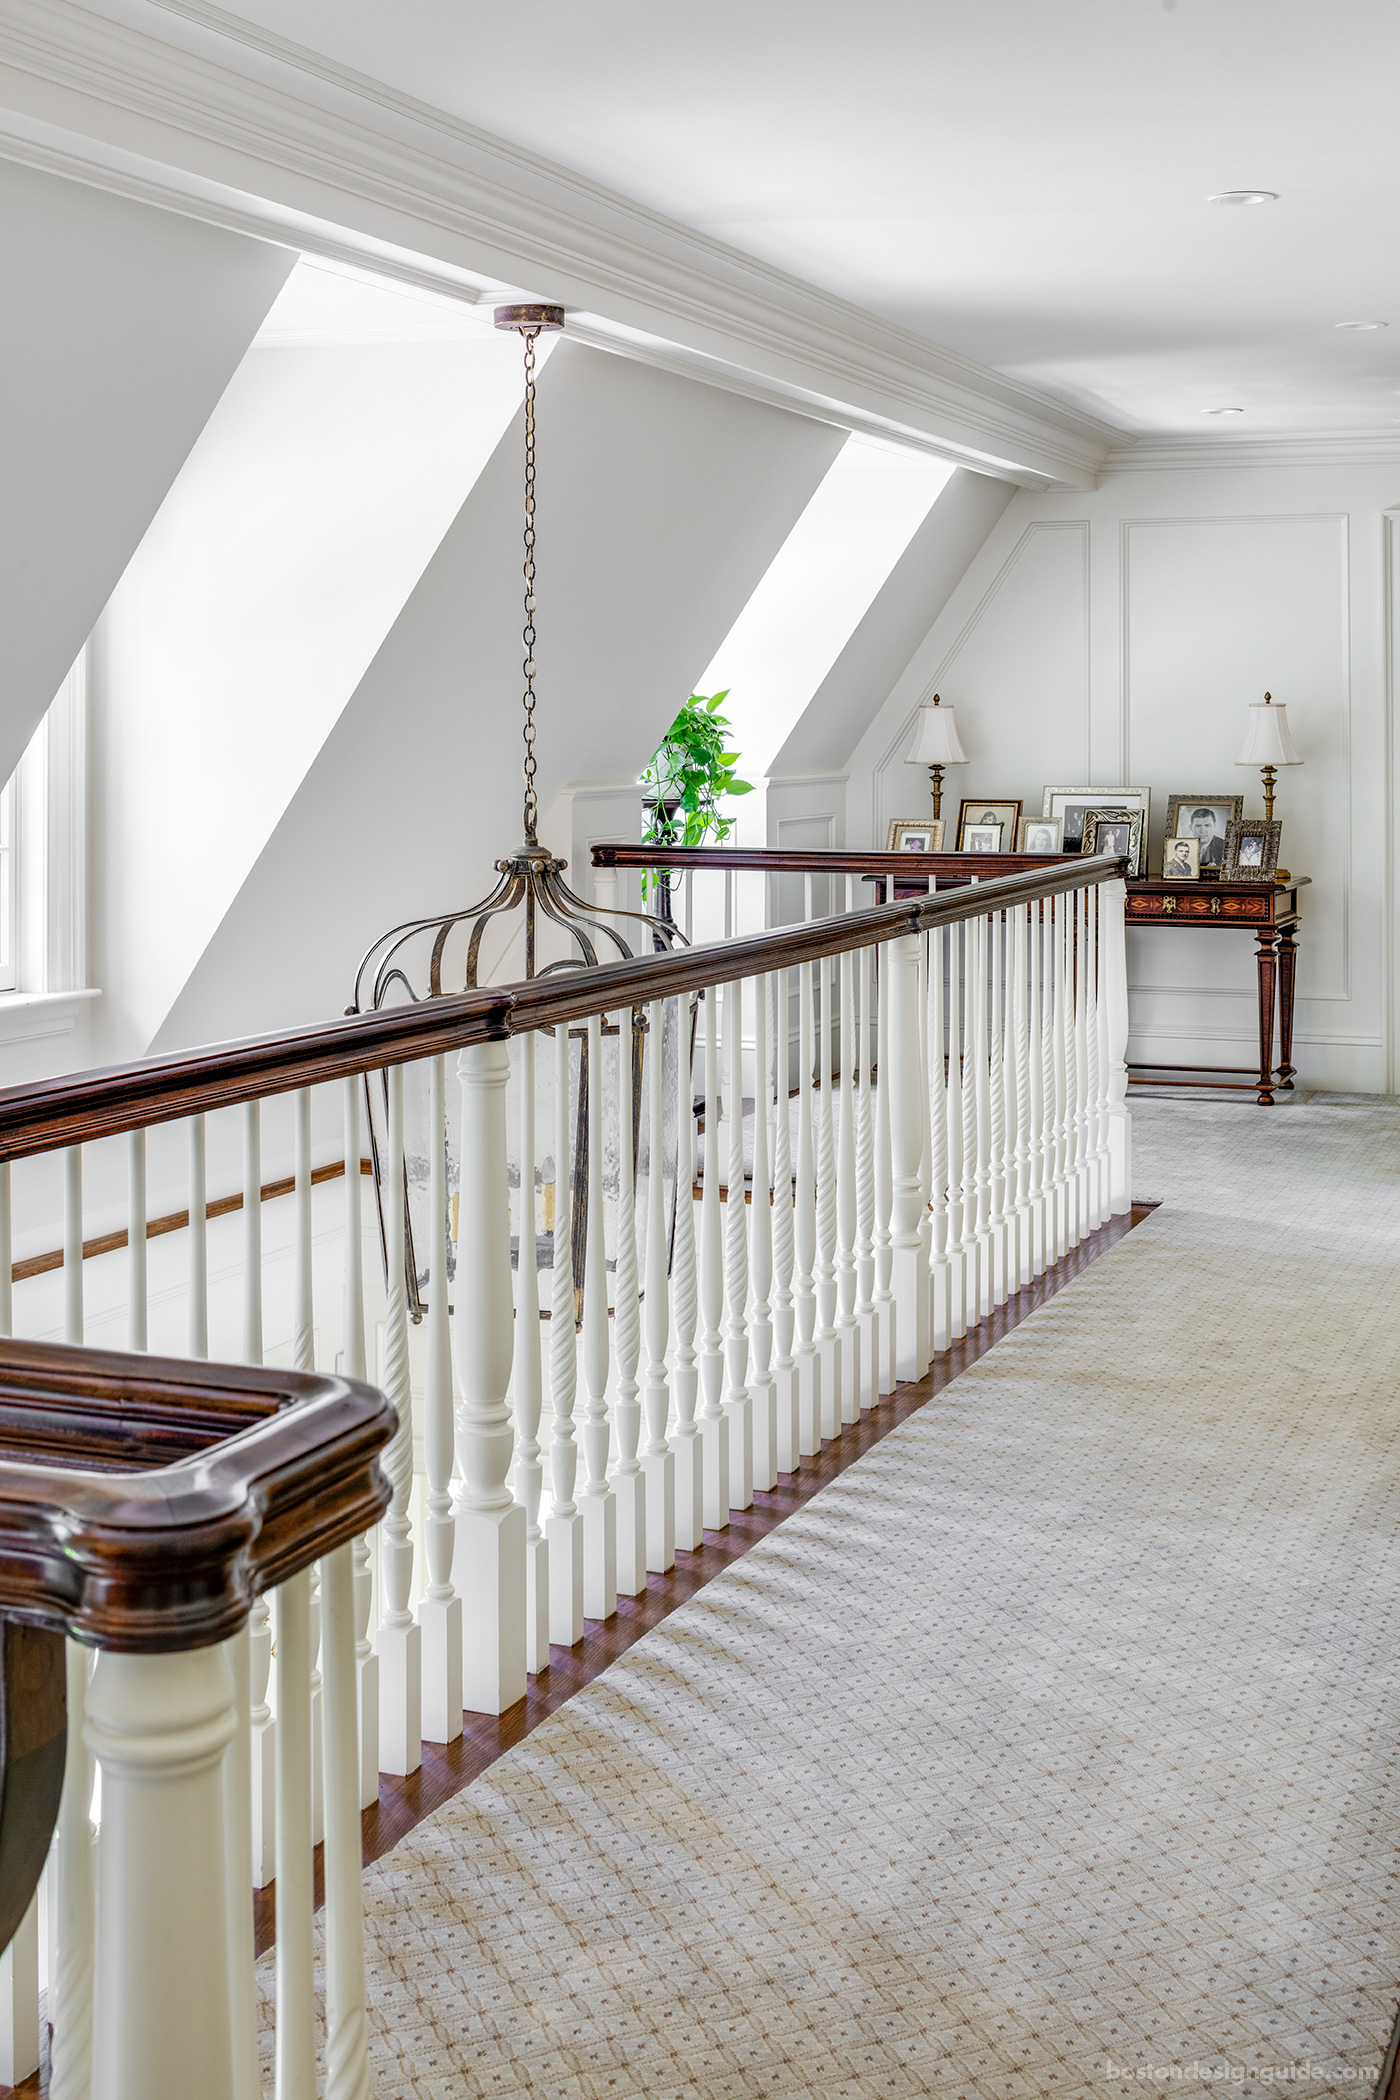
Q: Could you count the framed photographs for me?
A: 9